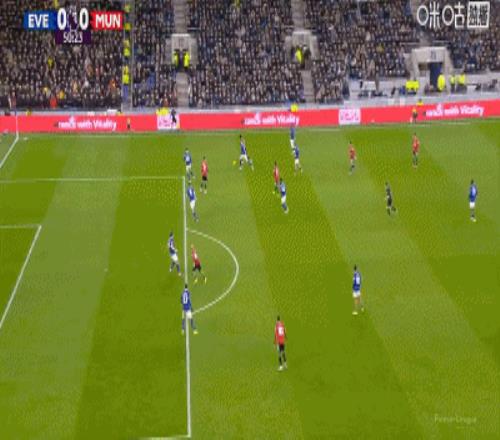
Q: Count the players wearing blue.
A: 10